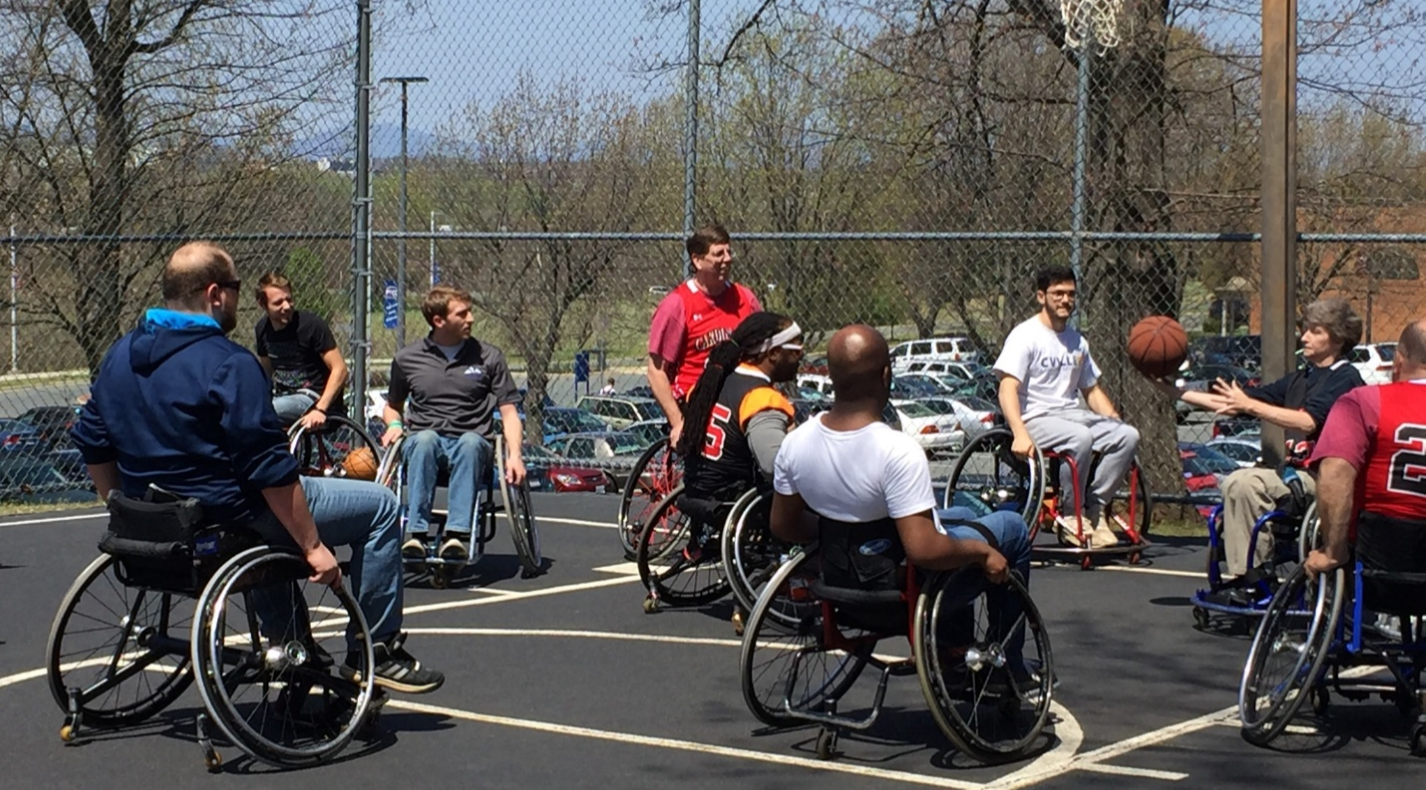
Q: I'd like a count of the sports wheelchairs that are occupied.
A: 9